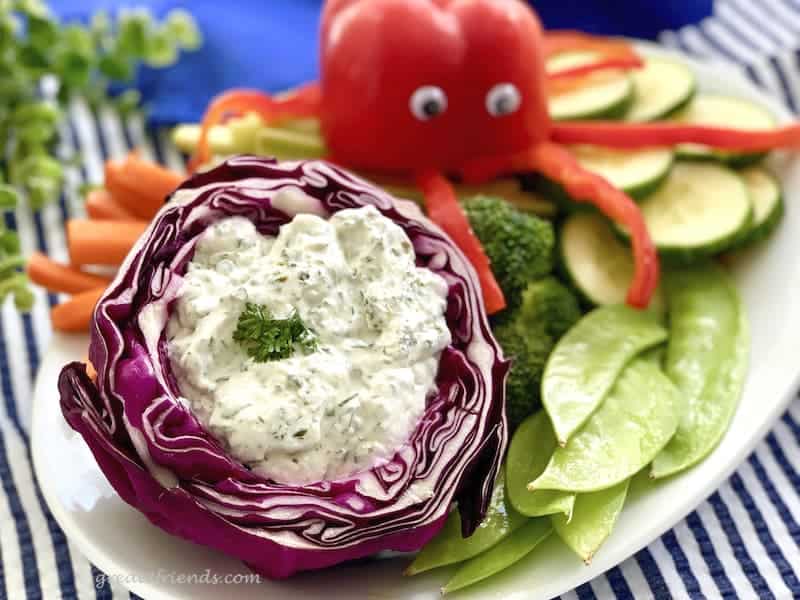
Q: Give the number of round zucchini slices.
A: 7